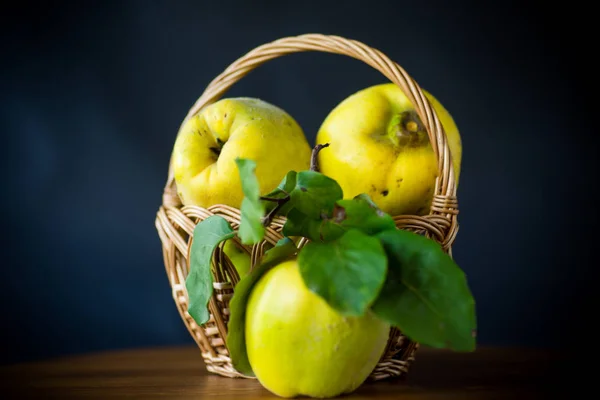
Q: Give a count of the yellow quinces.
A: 3